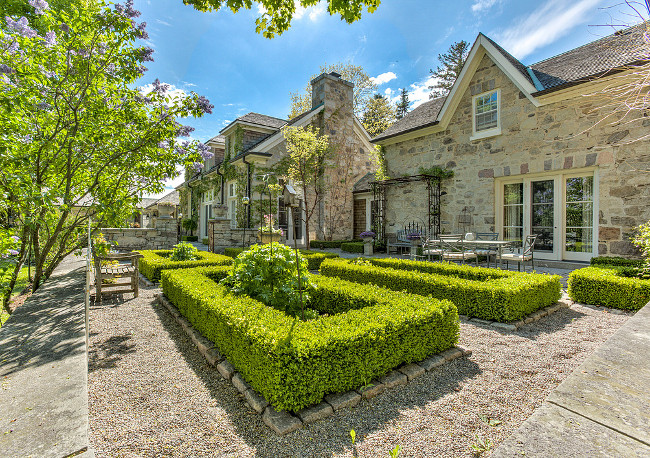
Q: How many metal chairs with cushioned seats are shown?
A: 4